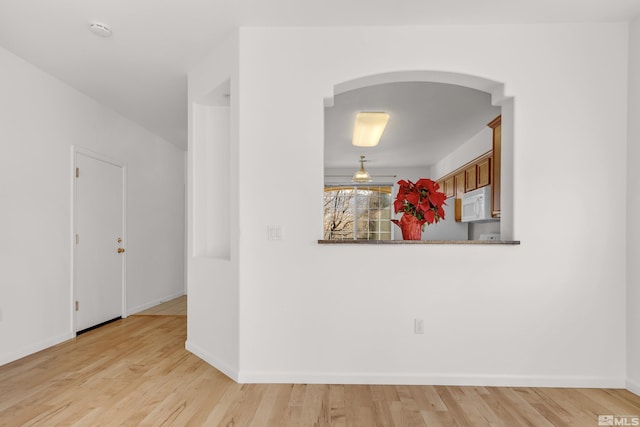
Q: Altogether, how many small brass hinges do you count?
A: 3